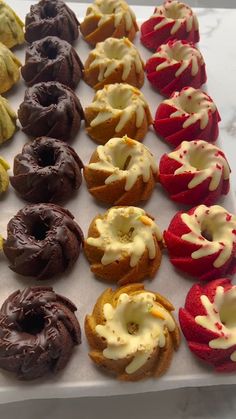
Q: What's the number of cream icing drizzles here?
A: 12